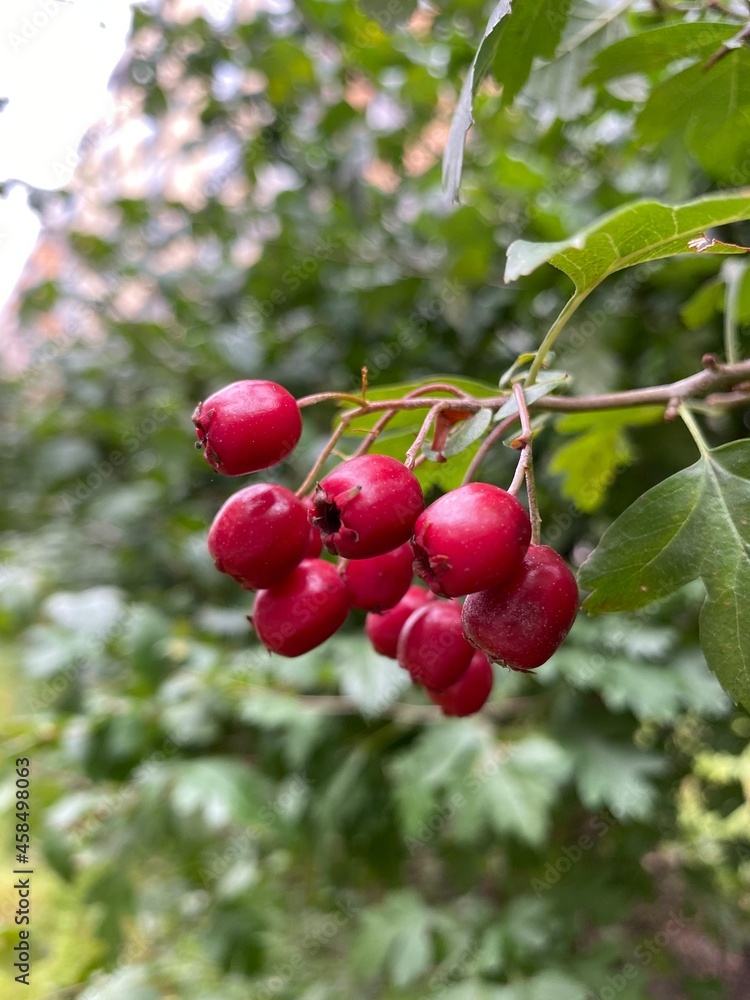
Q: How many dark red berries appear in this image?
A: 11